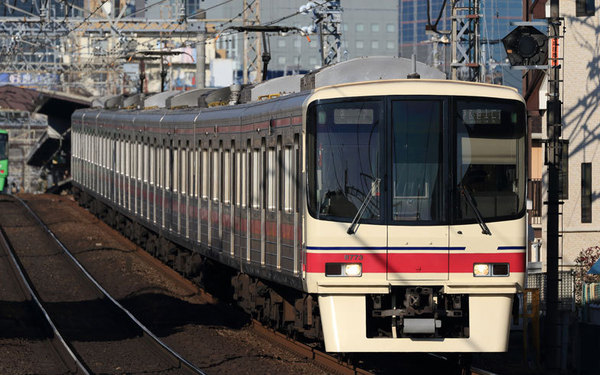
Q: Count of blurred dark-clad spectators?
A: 0